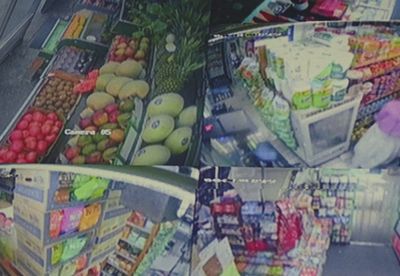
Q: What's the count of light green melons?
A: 5